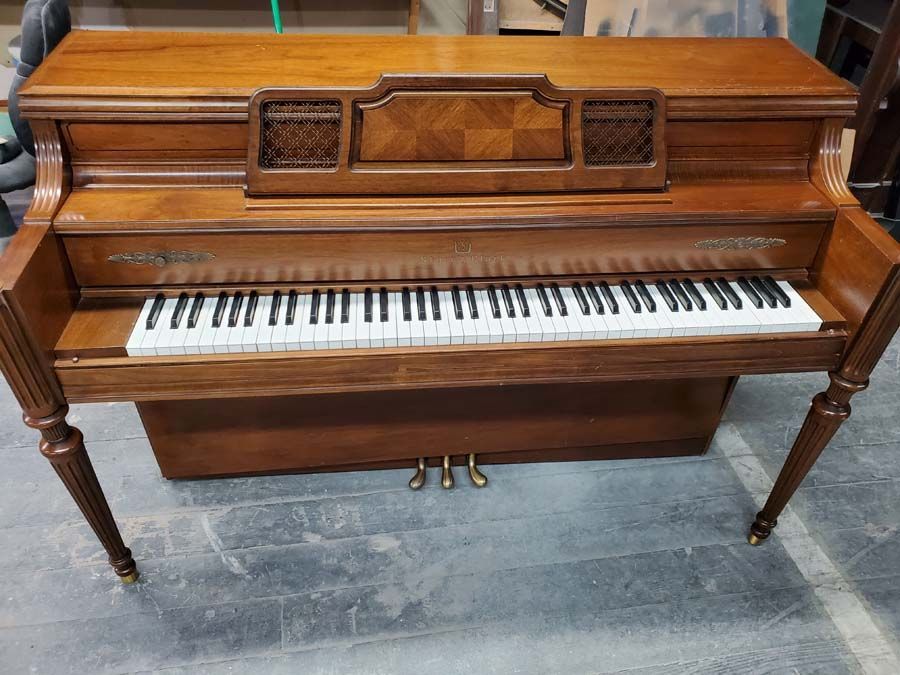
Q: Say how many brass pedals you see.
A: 3